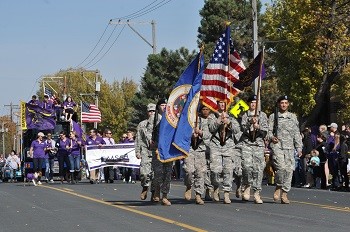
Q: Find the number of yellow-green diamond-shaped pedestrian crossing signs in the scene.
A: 1